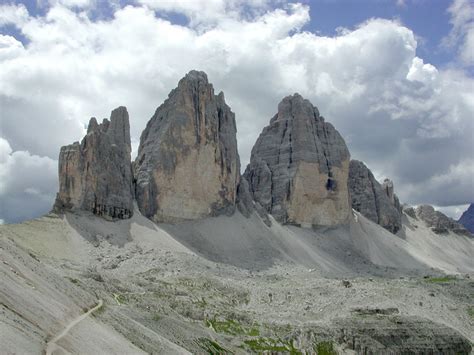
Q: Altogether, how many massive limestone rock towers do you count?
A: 3